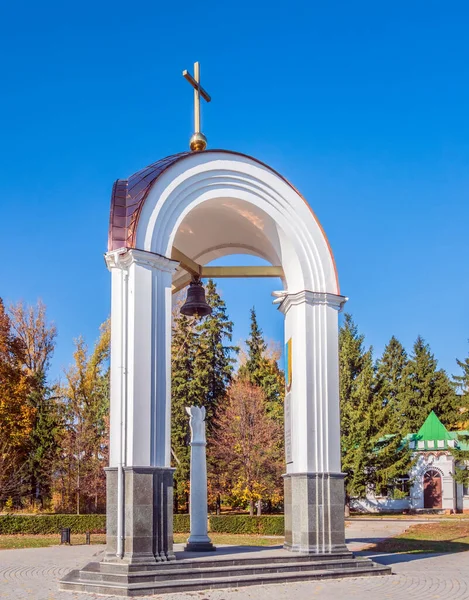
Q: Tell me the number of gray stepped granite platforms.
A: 1